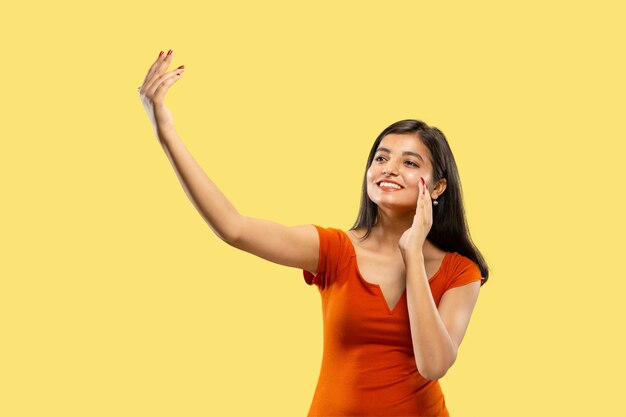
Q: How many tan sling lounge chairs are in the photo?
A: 0